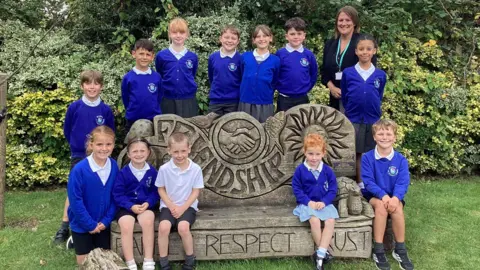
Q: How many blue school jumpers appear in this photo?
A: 11